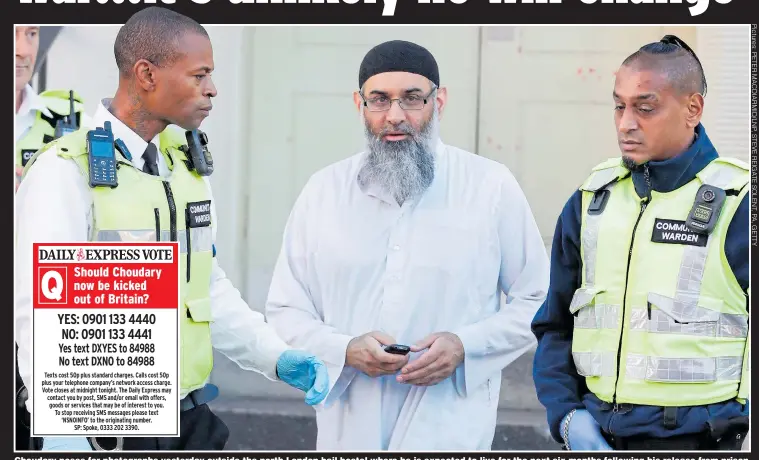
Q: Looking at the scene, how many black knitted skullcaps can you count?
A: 1